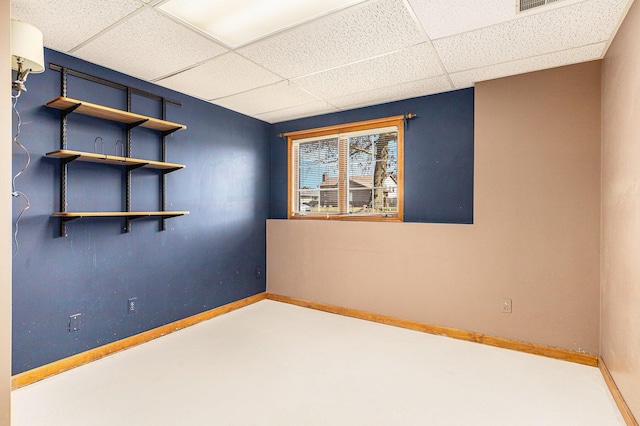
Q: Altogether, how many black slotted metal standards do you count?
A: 3